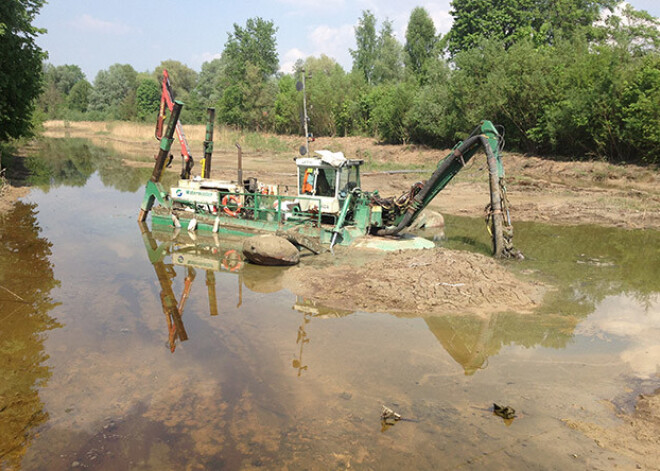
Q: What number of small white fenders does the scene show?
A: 3